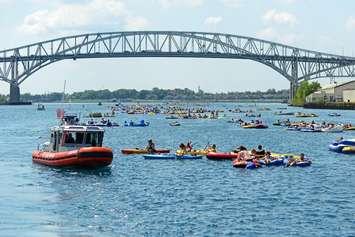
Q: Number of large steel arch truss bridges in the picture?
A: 1